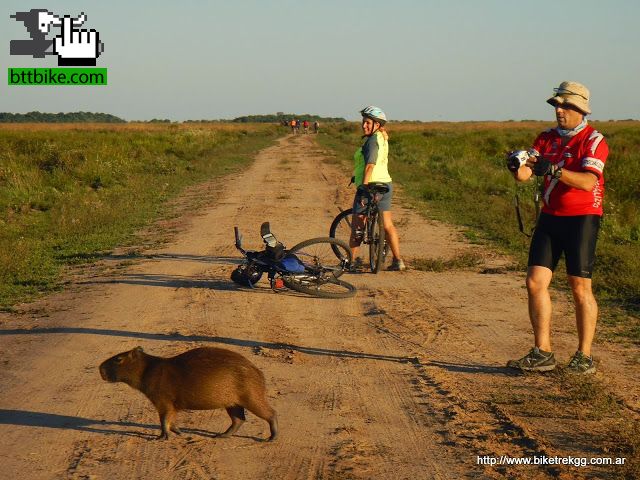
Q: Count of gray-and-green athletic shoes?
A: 2